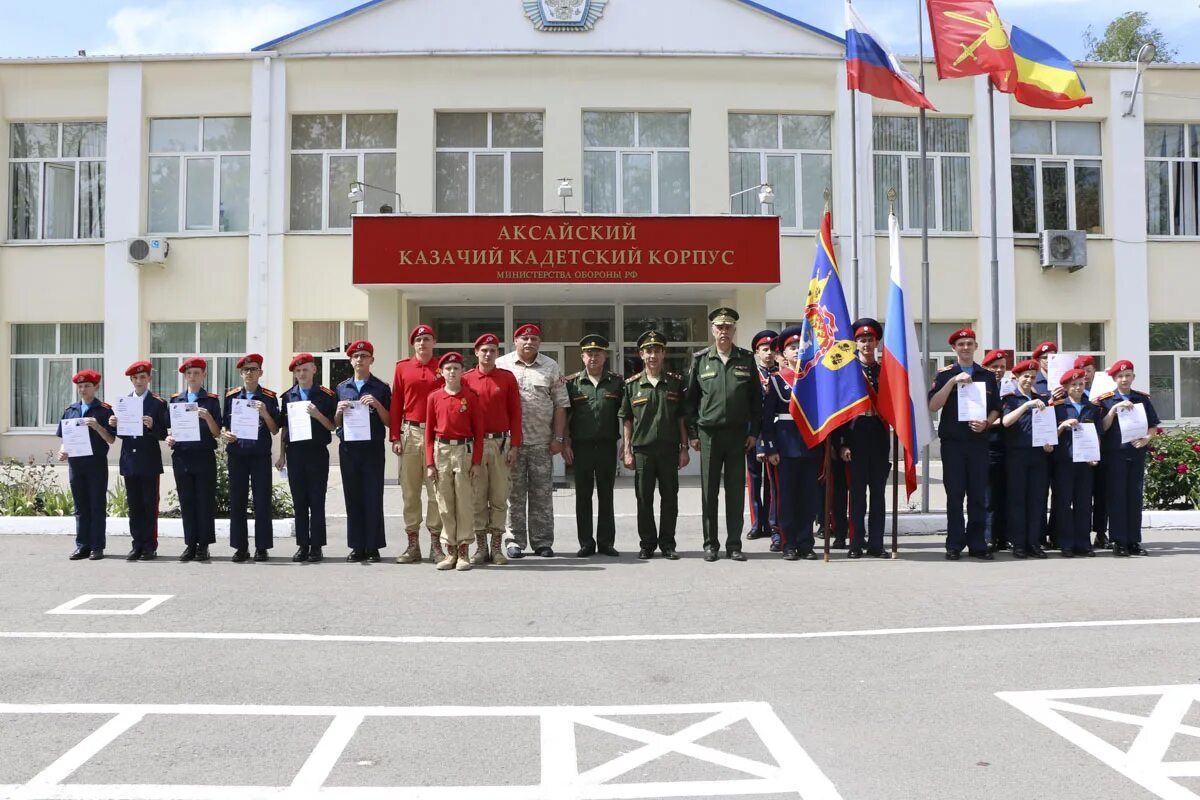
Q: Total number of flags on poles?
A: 5